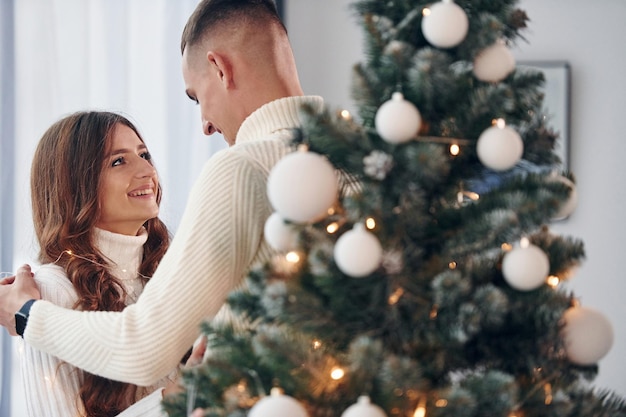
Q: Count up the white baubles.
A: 12